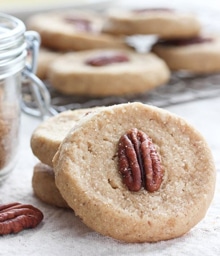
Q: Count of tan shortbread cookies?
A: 8